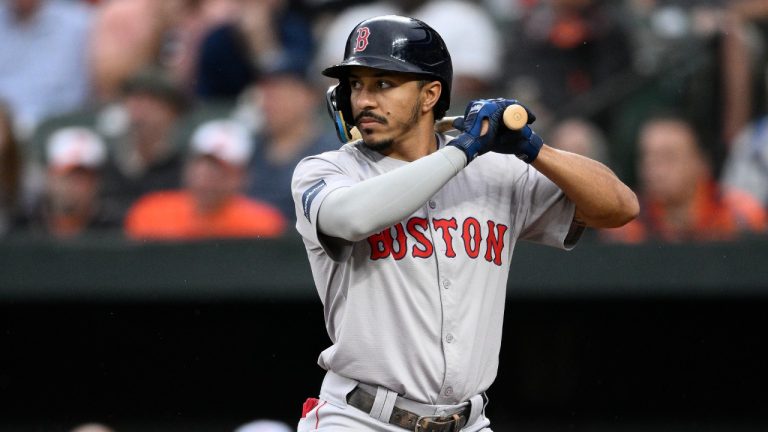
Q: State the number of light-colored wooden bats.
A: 1